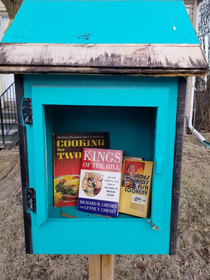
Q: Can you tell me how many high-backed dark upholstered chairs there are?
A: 0